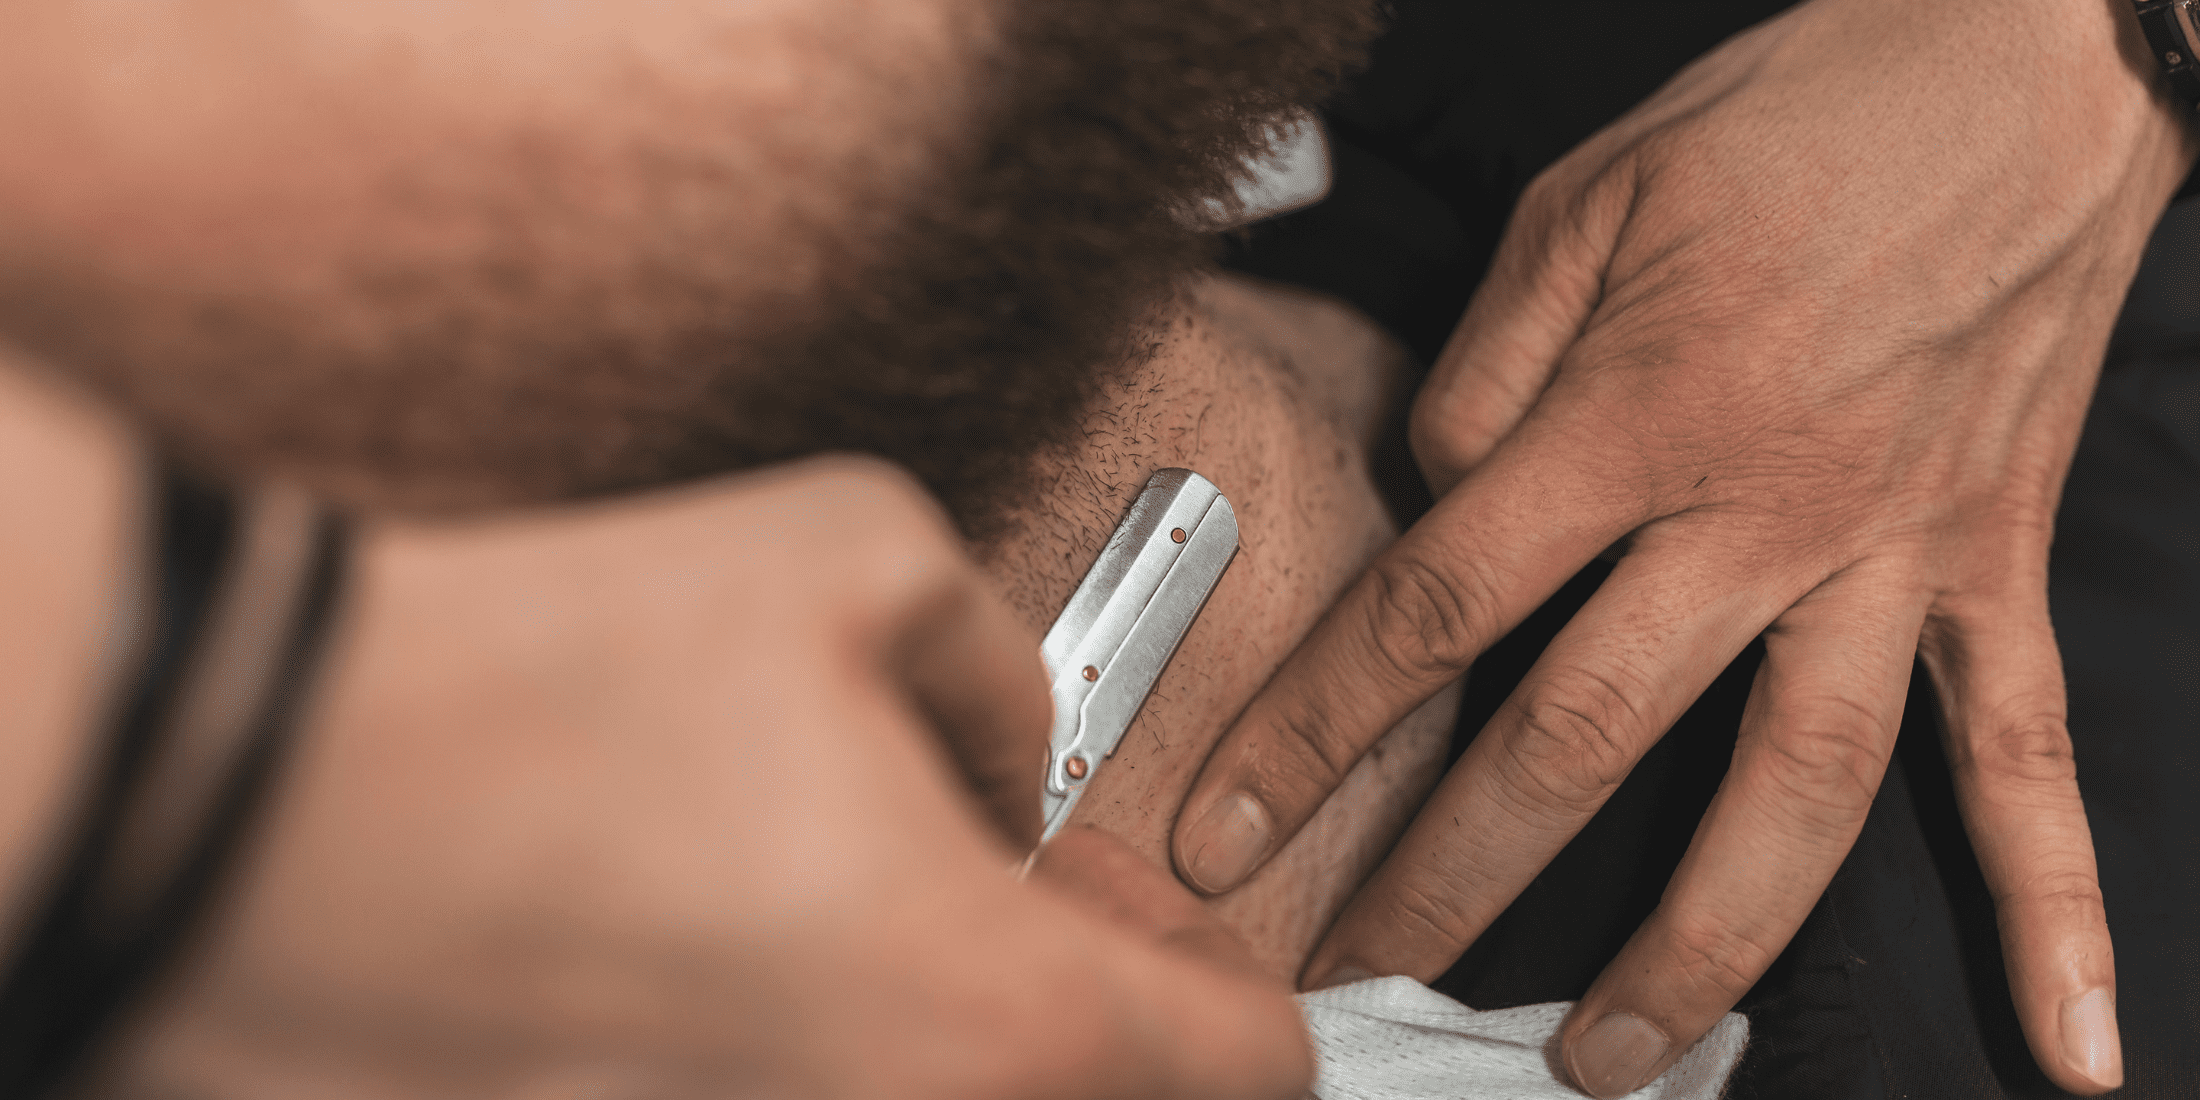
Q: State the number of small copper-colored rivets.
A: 3